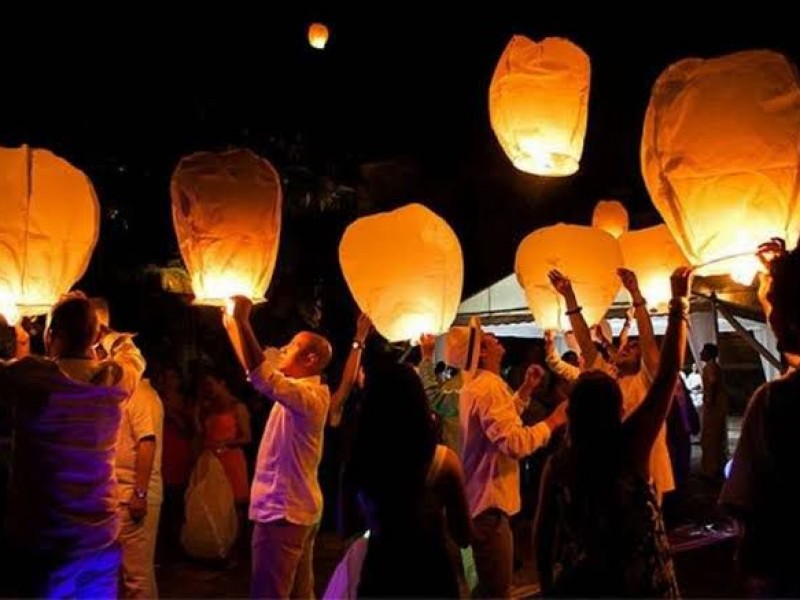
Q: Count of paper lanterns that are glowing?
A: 9